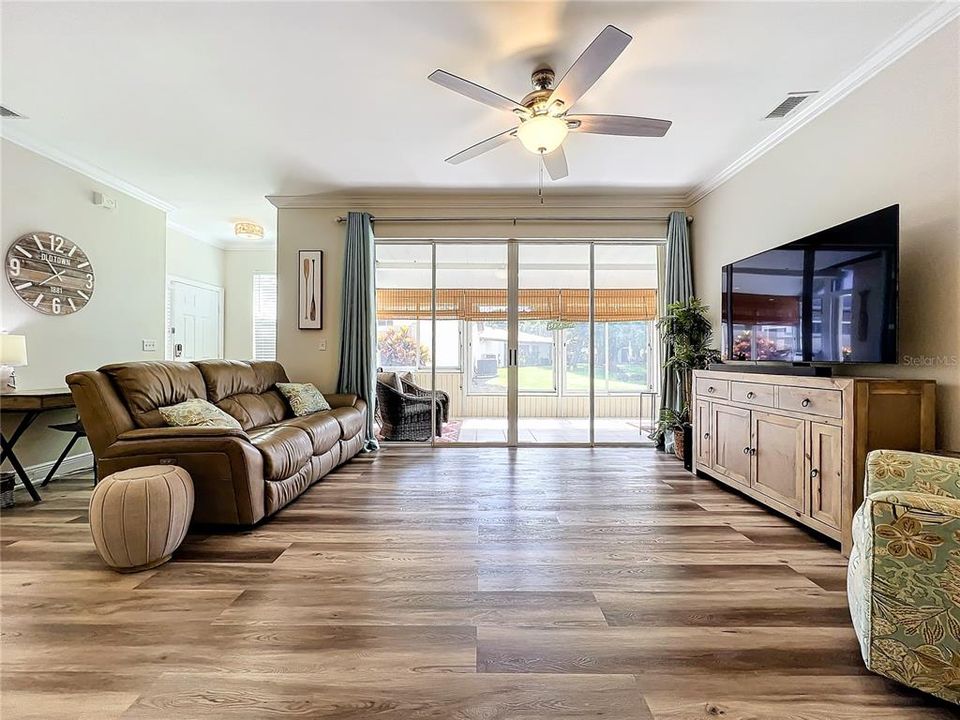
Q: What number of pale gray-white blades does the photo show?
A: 5